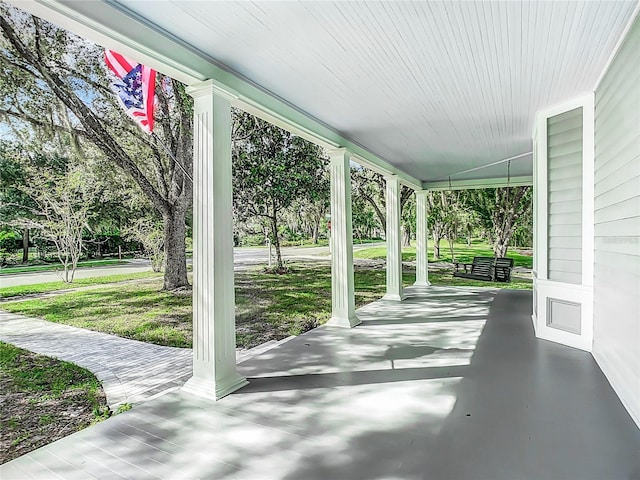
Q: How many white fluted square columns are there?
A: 4